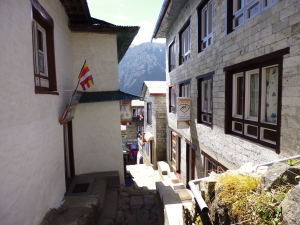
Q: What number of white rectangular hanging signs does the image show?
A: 1